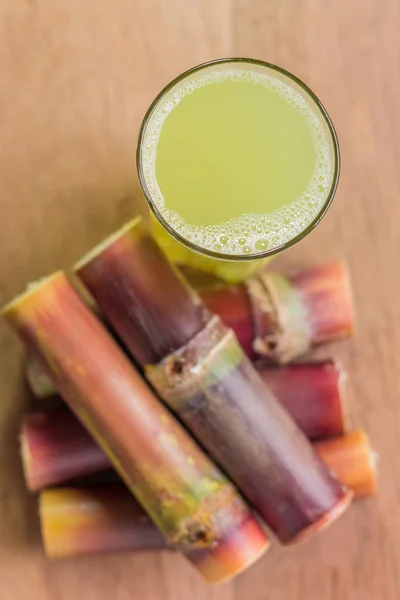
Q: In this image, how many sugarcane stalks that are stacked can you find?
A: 5